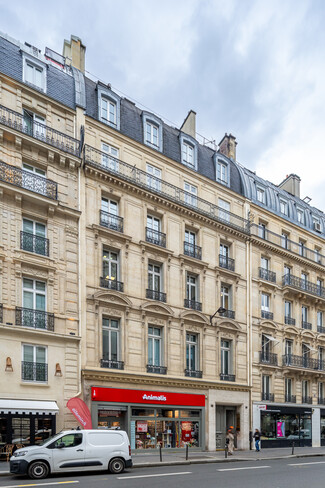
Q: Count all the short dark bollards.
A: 4